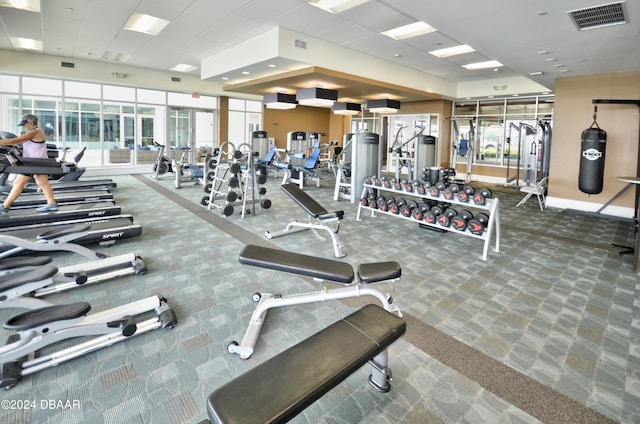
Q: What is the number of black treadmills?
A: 4